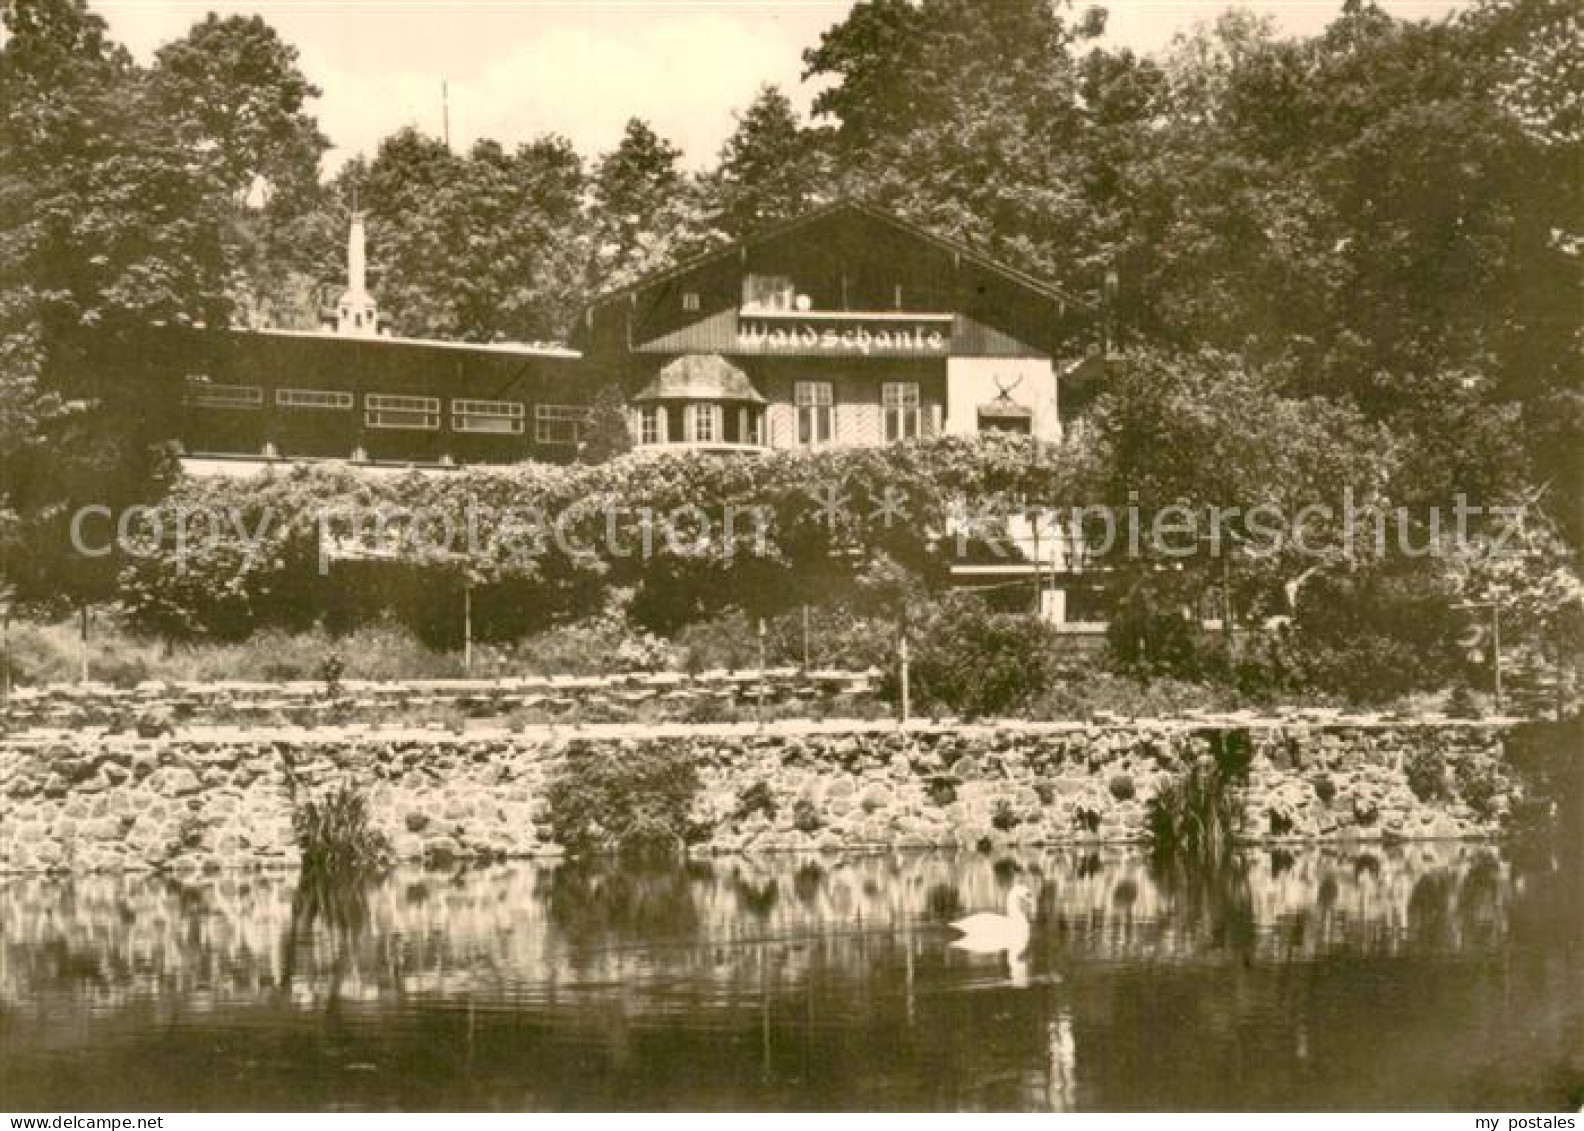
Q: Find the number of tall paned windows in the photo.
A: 2